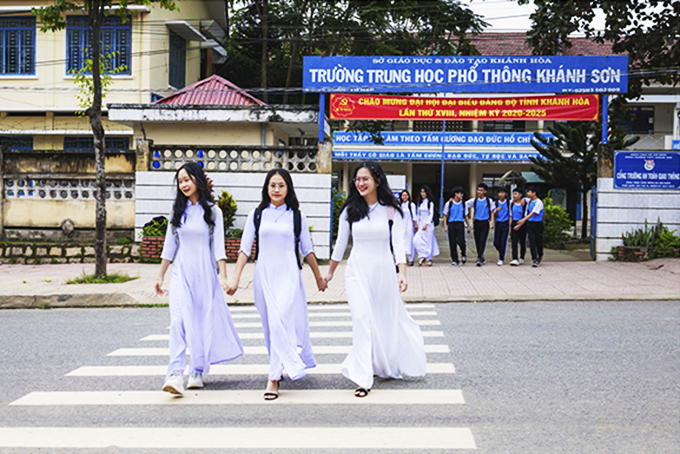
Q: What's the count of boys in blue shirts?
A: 5